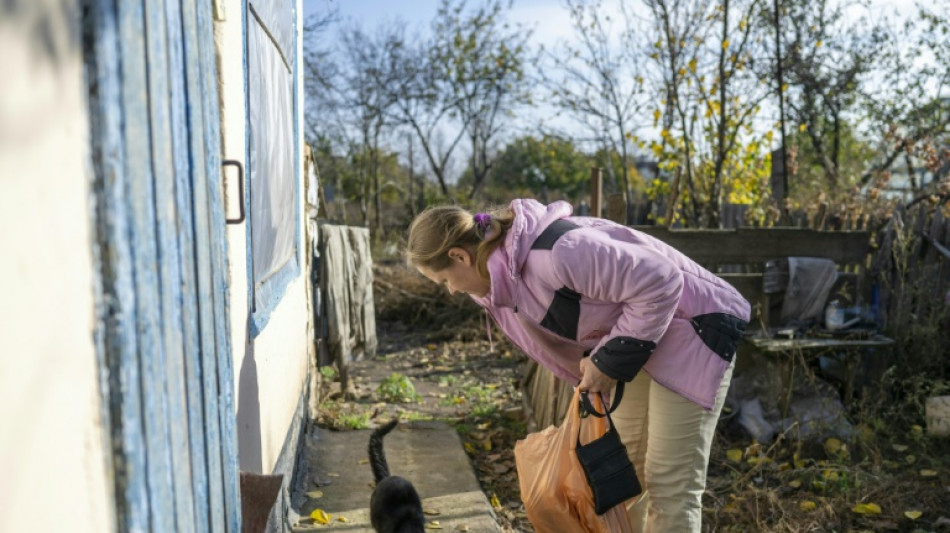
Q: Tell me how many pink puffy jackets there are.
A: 1